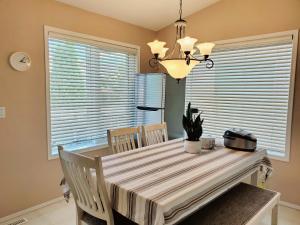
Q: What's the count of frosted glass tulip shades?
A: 5